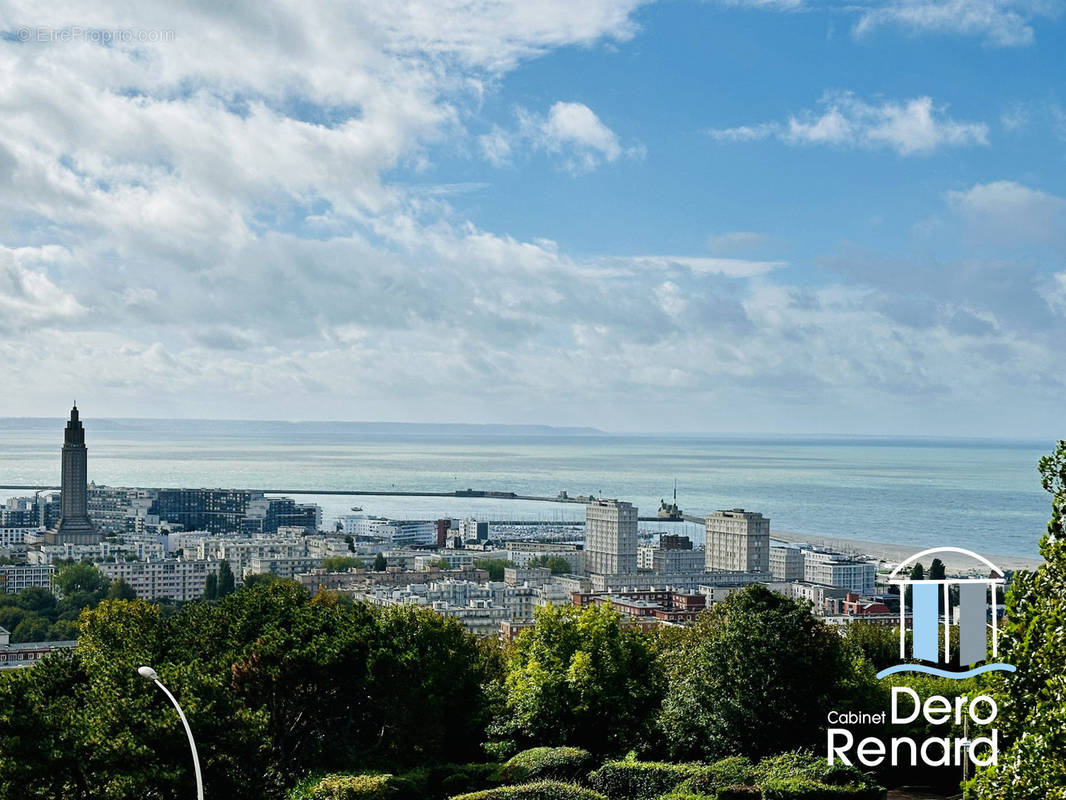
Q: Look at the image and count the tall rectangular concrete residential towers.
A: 2